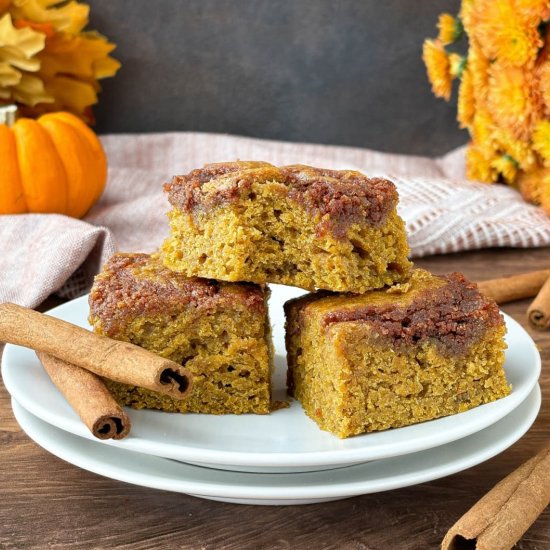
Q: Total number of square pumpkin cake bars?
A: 3